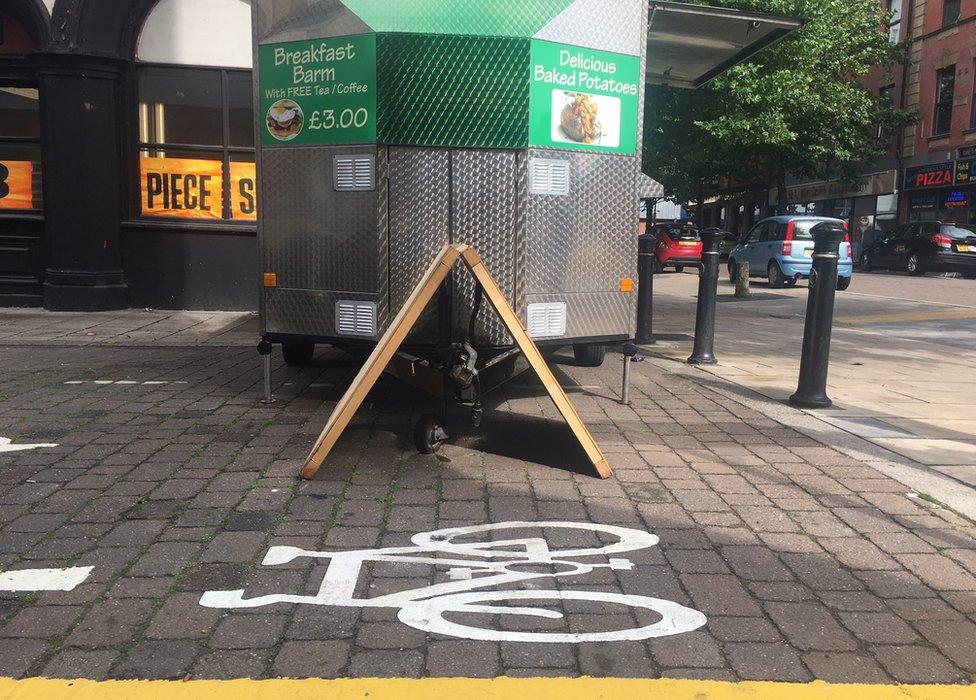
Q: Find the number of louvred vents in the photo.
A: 4